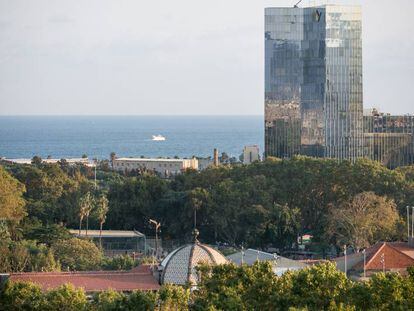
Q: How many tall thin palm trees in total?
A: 3